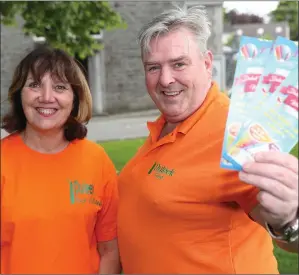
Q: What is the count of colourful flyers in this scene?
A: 3